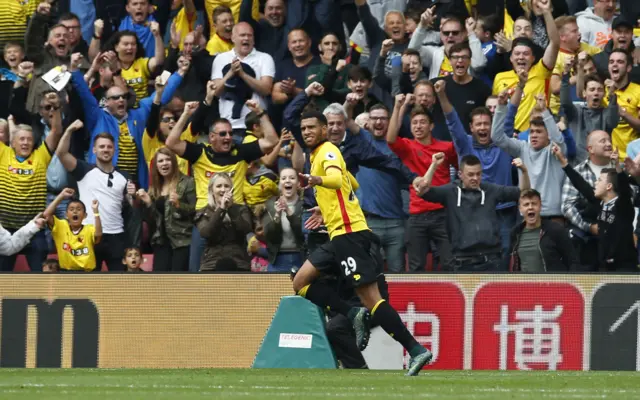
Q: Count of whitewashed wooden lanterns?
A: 0